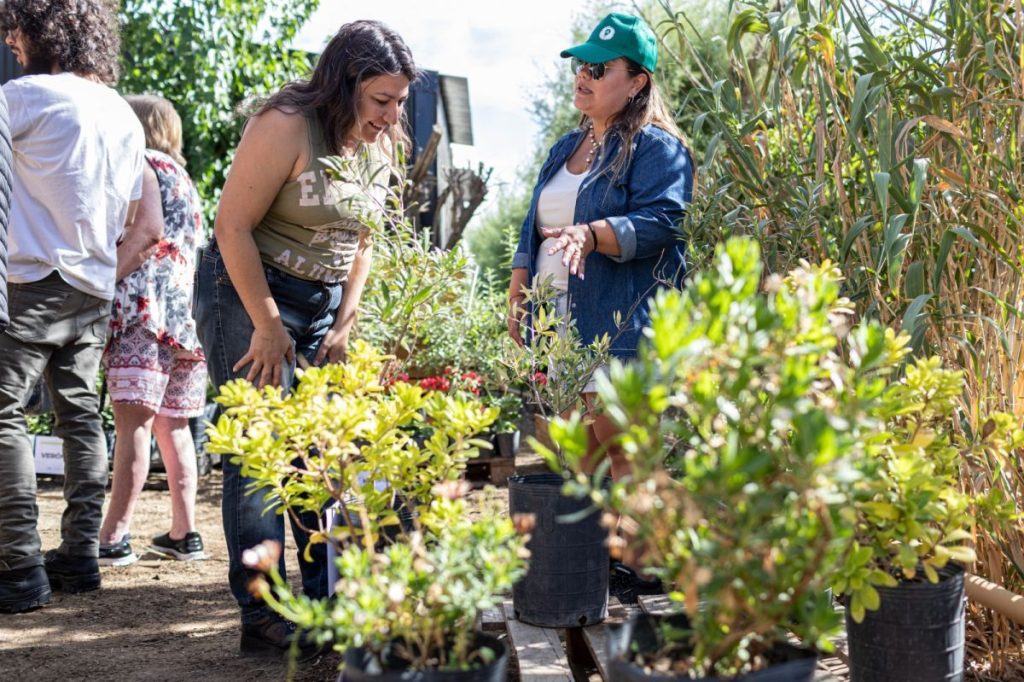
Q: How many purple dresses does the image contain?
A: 0